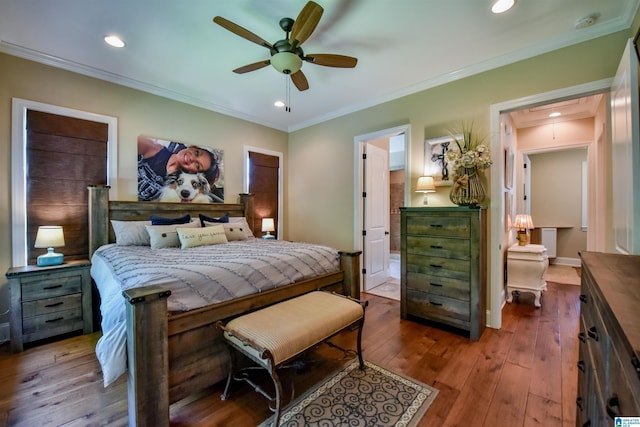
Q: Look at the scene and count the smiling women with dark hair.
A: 1